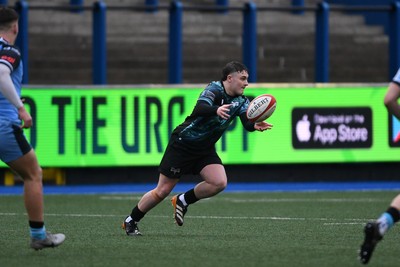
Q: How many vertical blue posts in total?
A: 6